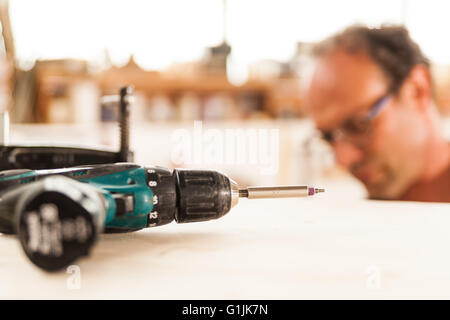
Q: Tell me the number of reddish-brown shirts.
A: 1